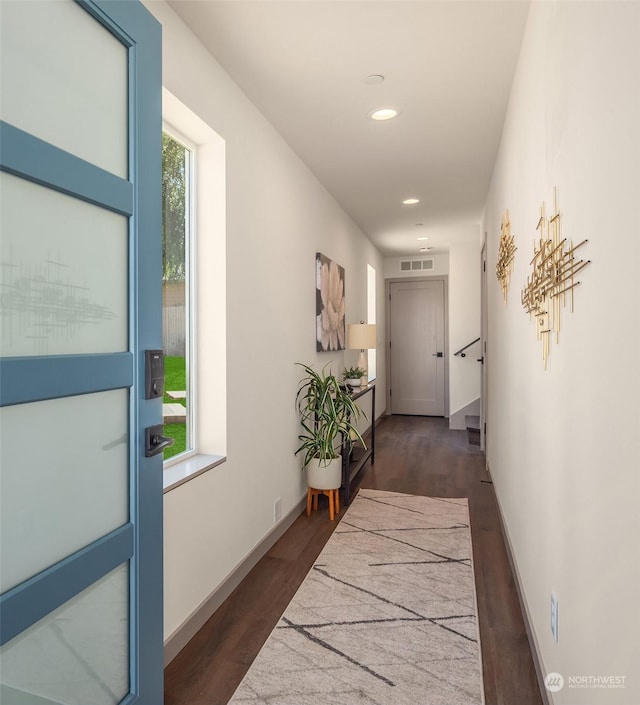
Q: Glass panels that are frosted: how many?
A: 4